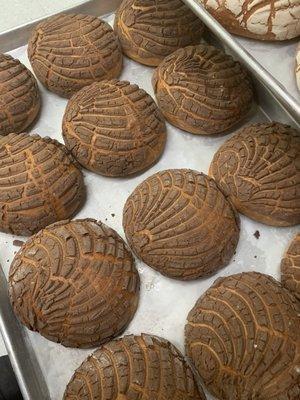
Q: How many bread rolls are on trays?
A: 14